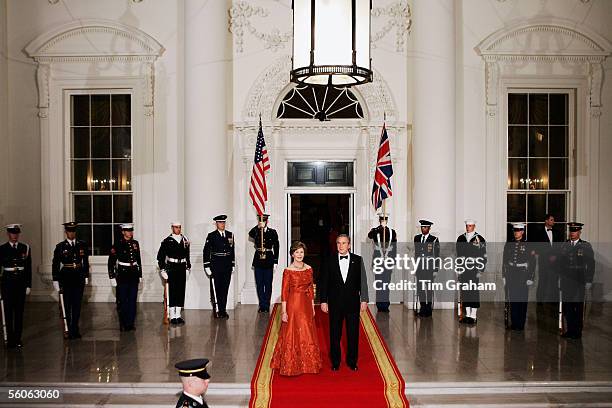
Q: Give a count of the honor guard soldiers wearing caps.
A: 12